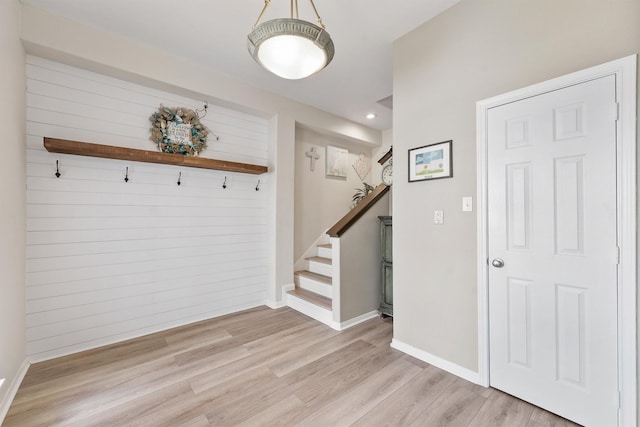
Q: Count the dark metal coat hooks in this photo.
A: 5